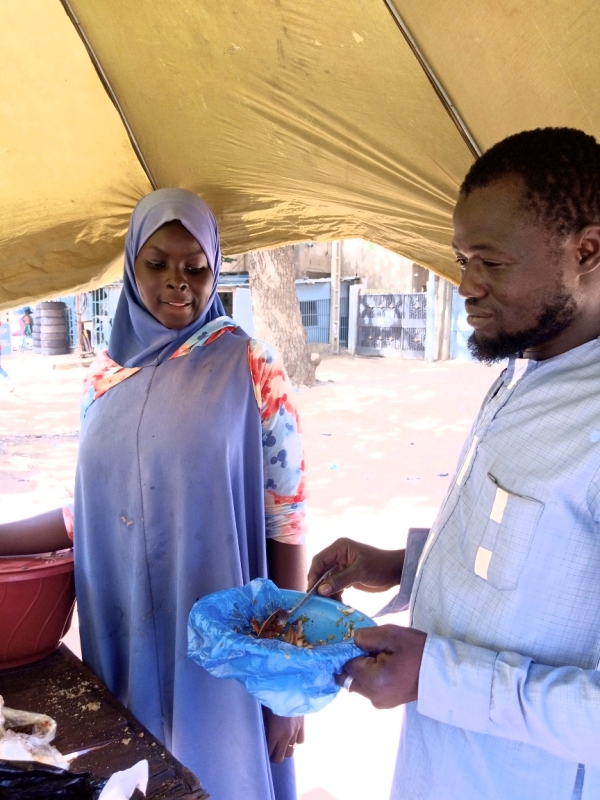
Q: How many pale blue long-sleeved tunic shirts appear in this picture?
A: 1